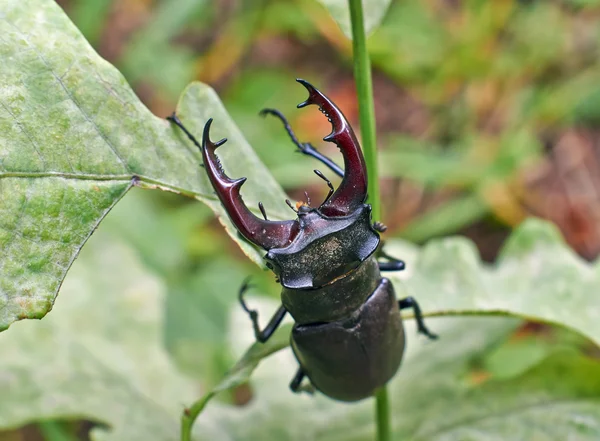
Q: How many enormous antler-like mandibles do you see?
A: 2